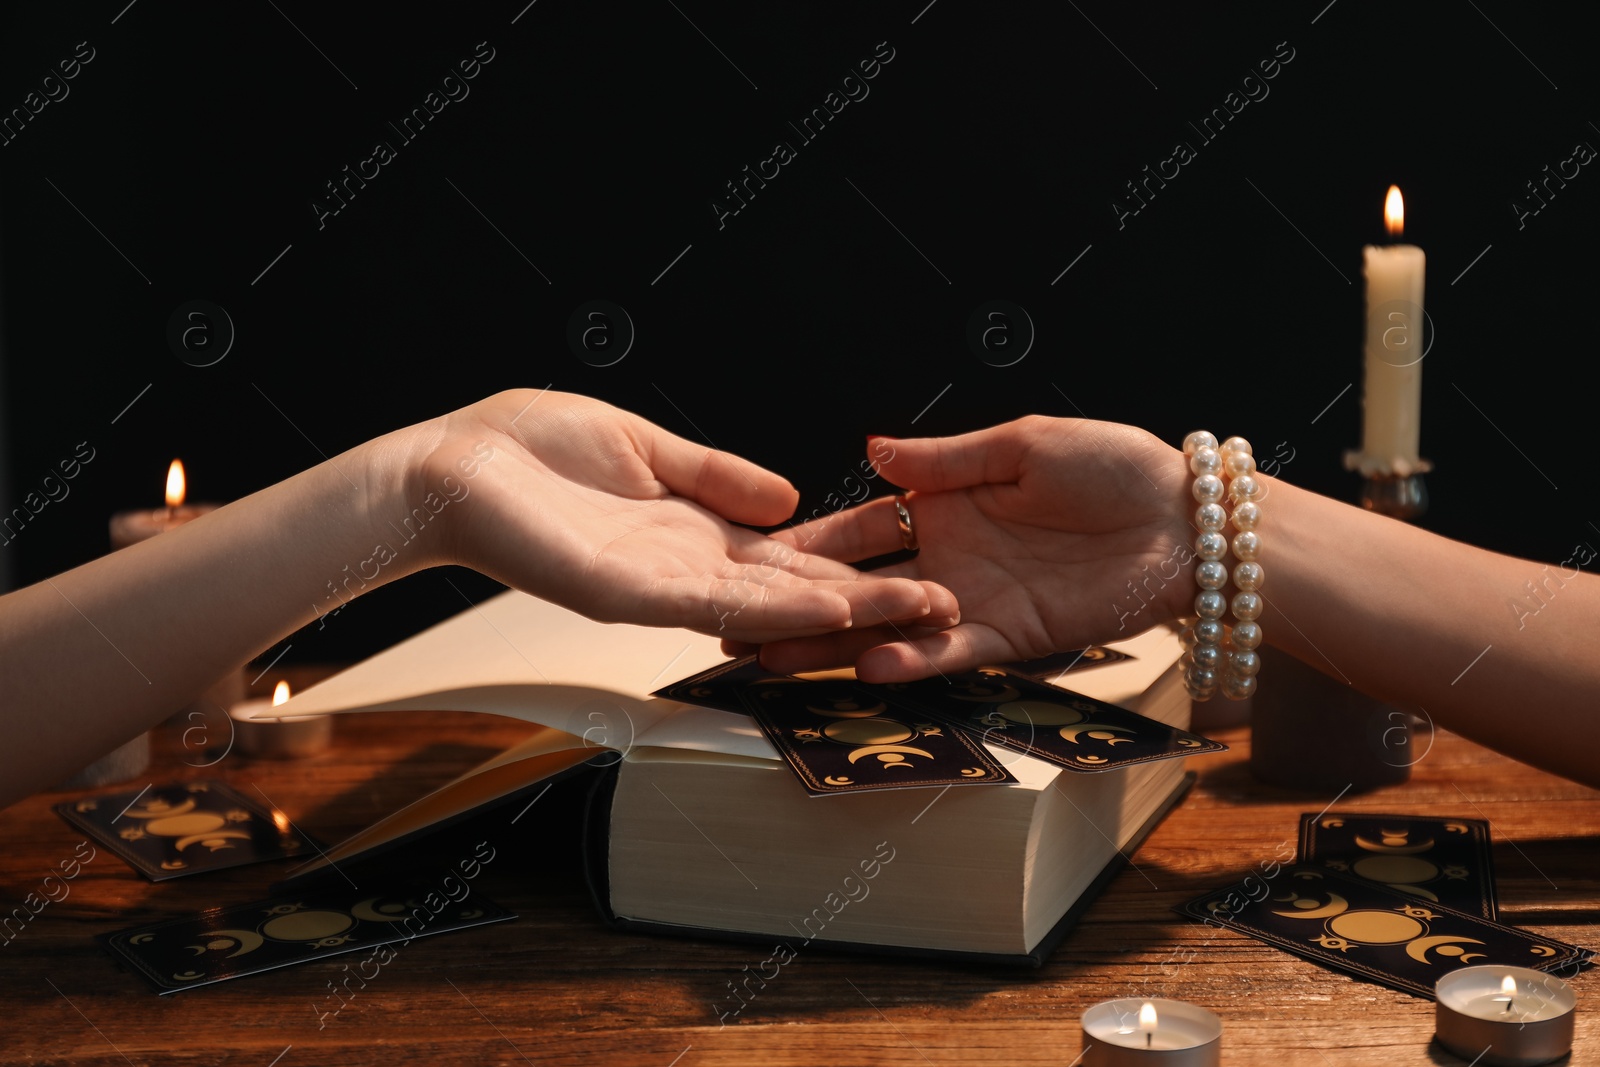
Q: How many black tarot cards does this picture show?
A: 8